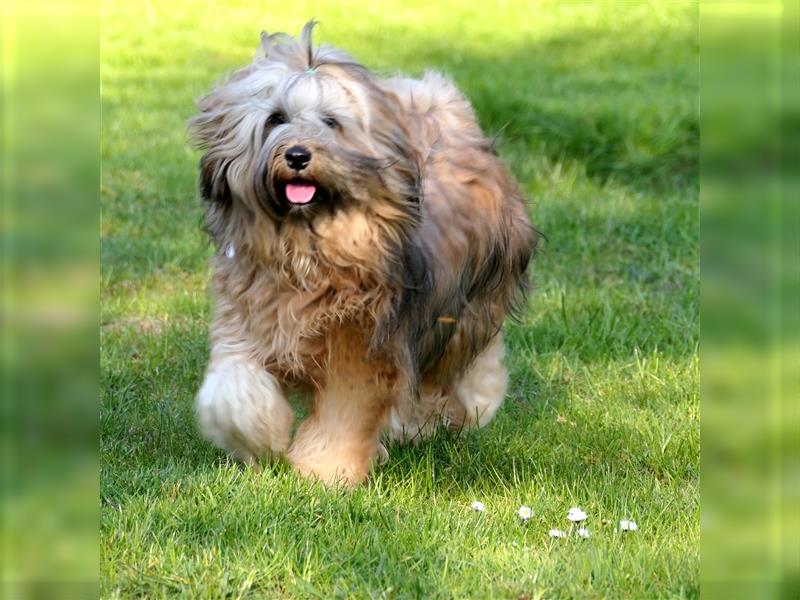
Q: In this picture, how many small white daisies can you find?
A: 6